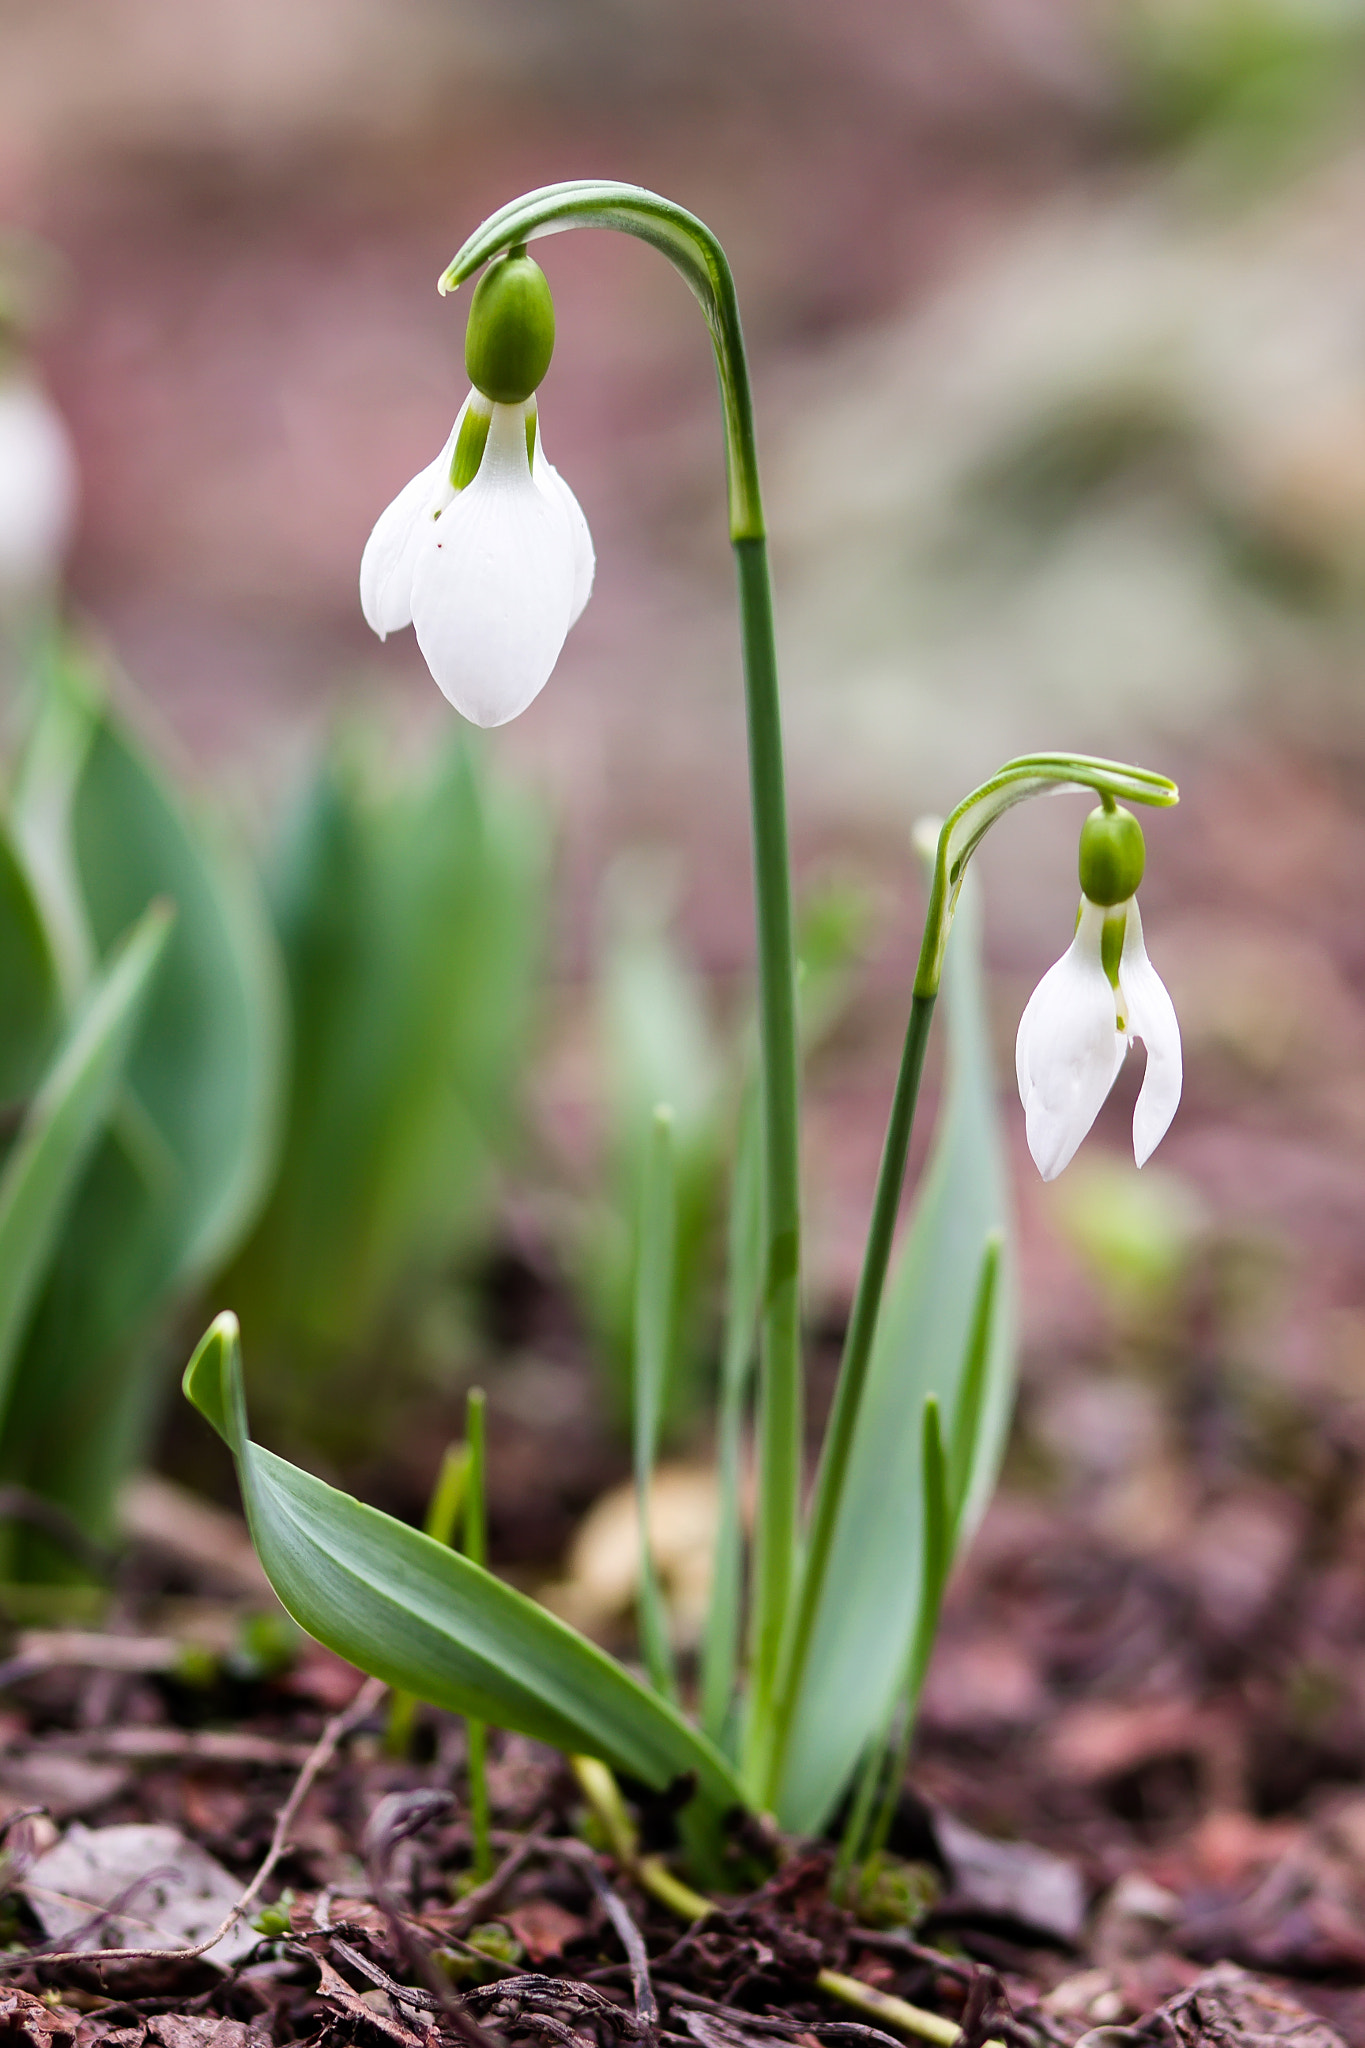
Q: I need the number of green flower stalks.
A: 2